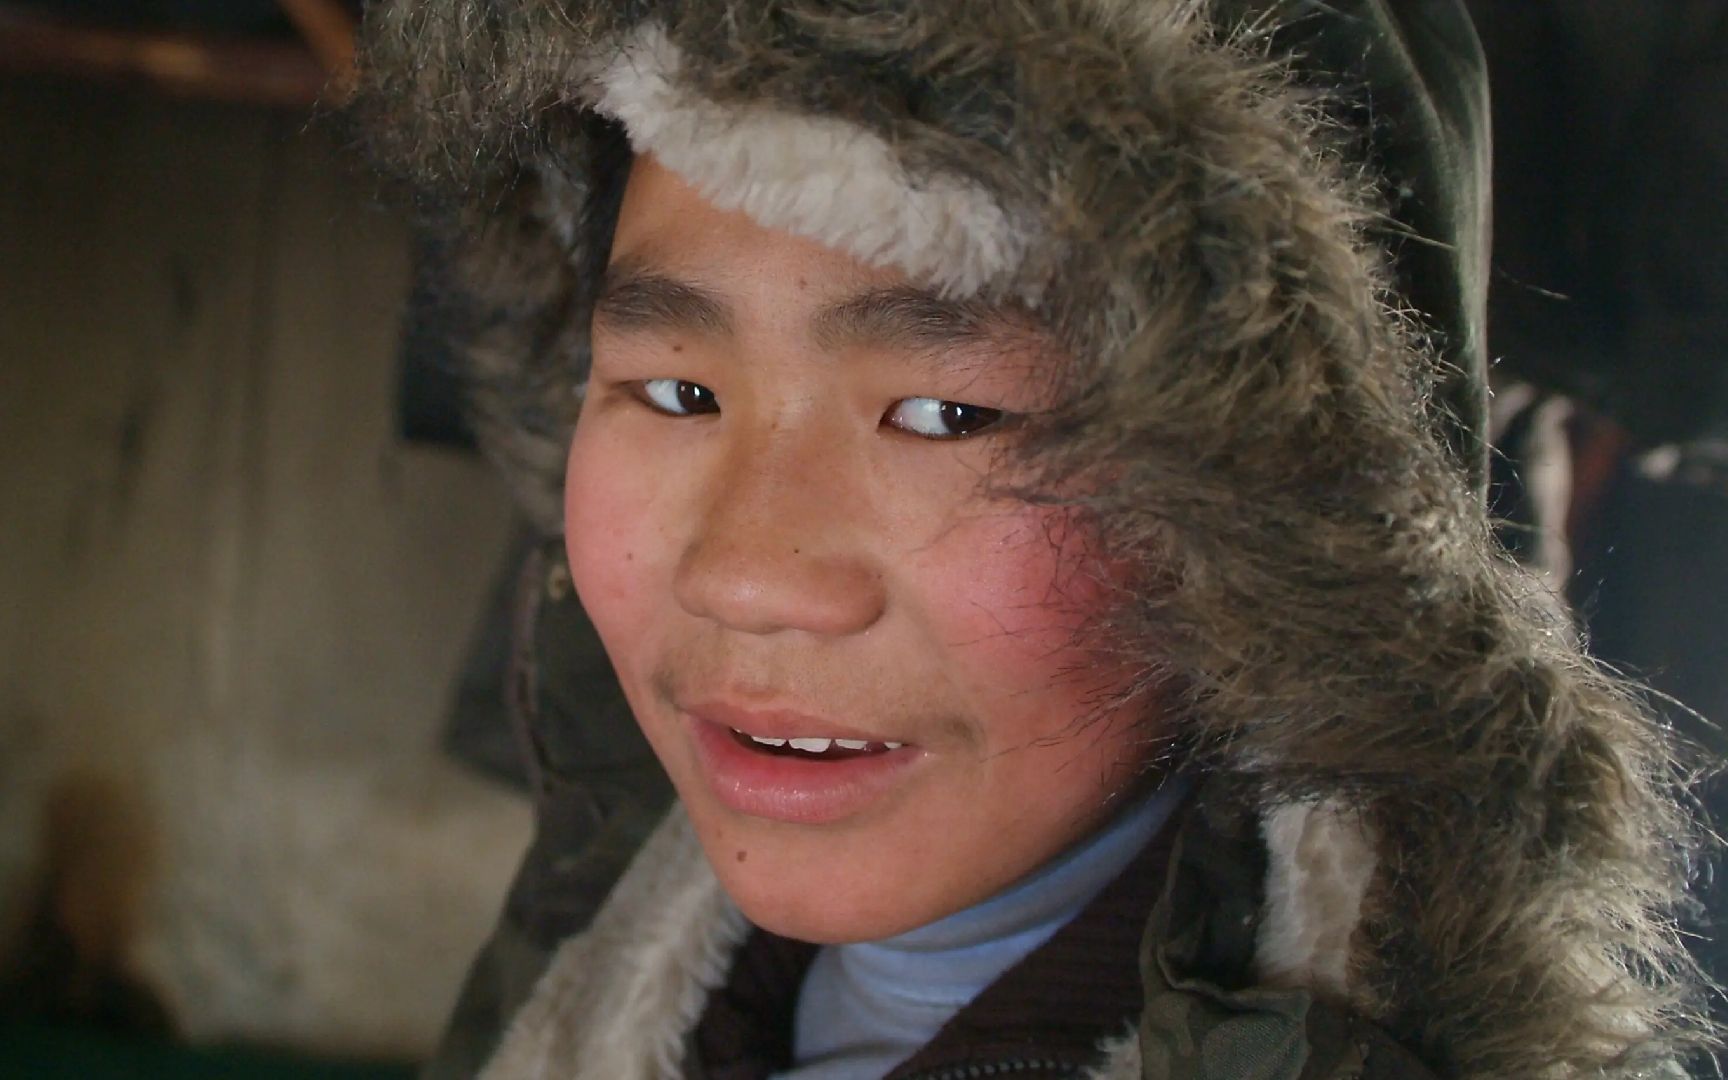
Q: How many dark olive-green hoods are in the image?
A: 1